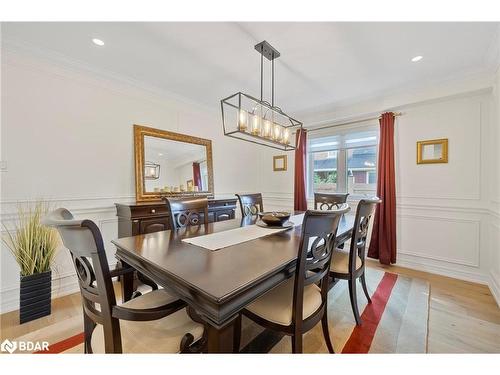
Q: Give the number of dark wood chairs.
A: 6